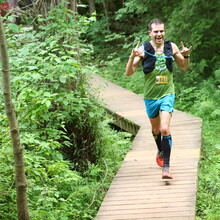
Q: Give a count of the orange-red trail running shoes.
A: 2